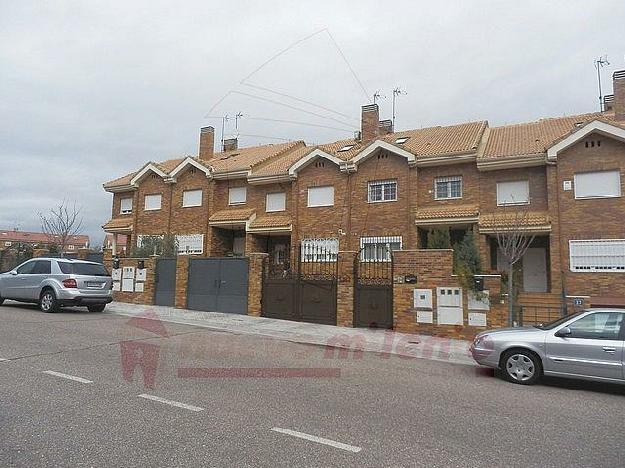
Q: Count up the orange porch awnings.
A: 5